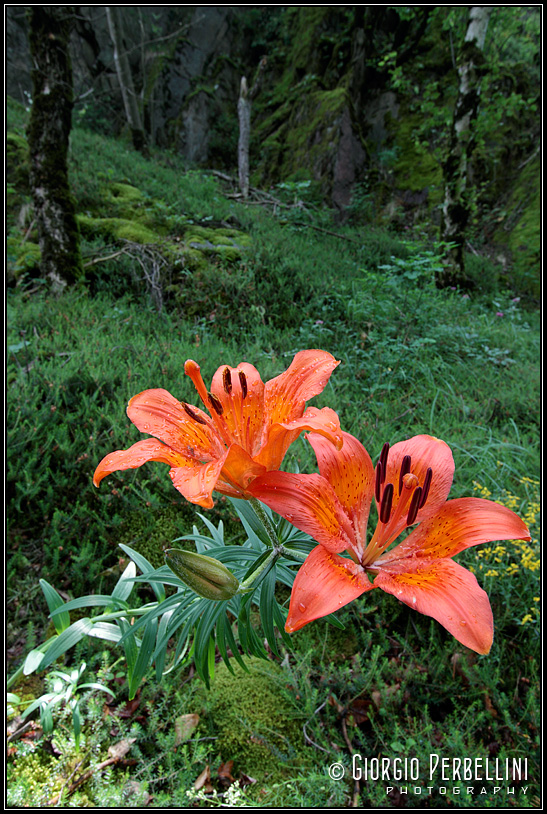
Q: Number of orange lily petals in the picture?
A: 12